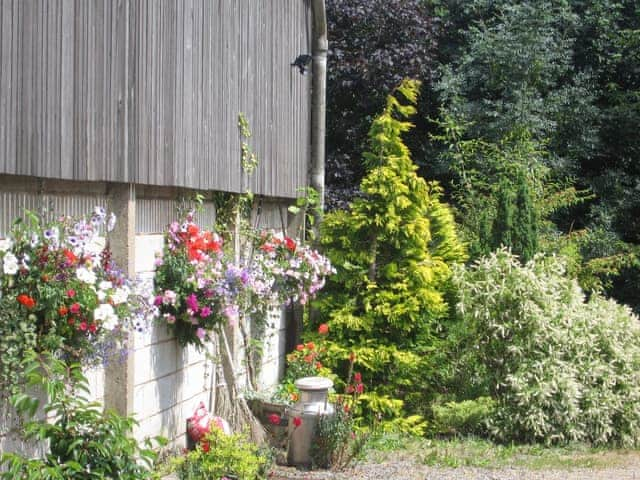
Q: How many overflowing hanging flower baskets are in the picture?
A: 3